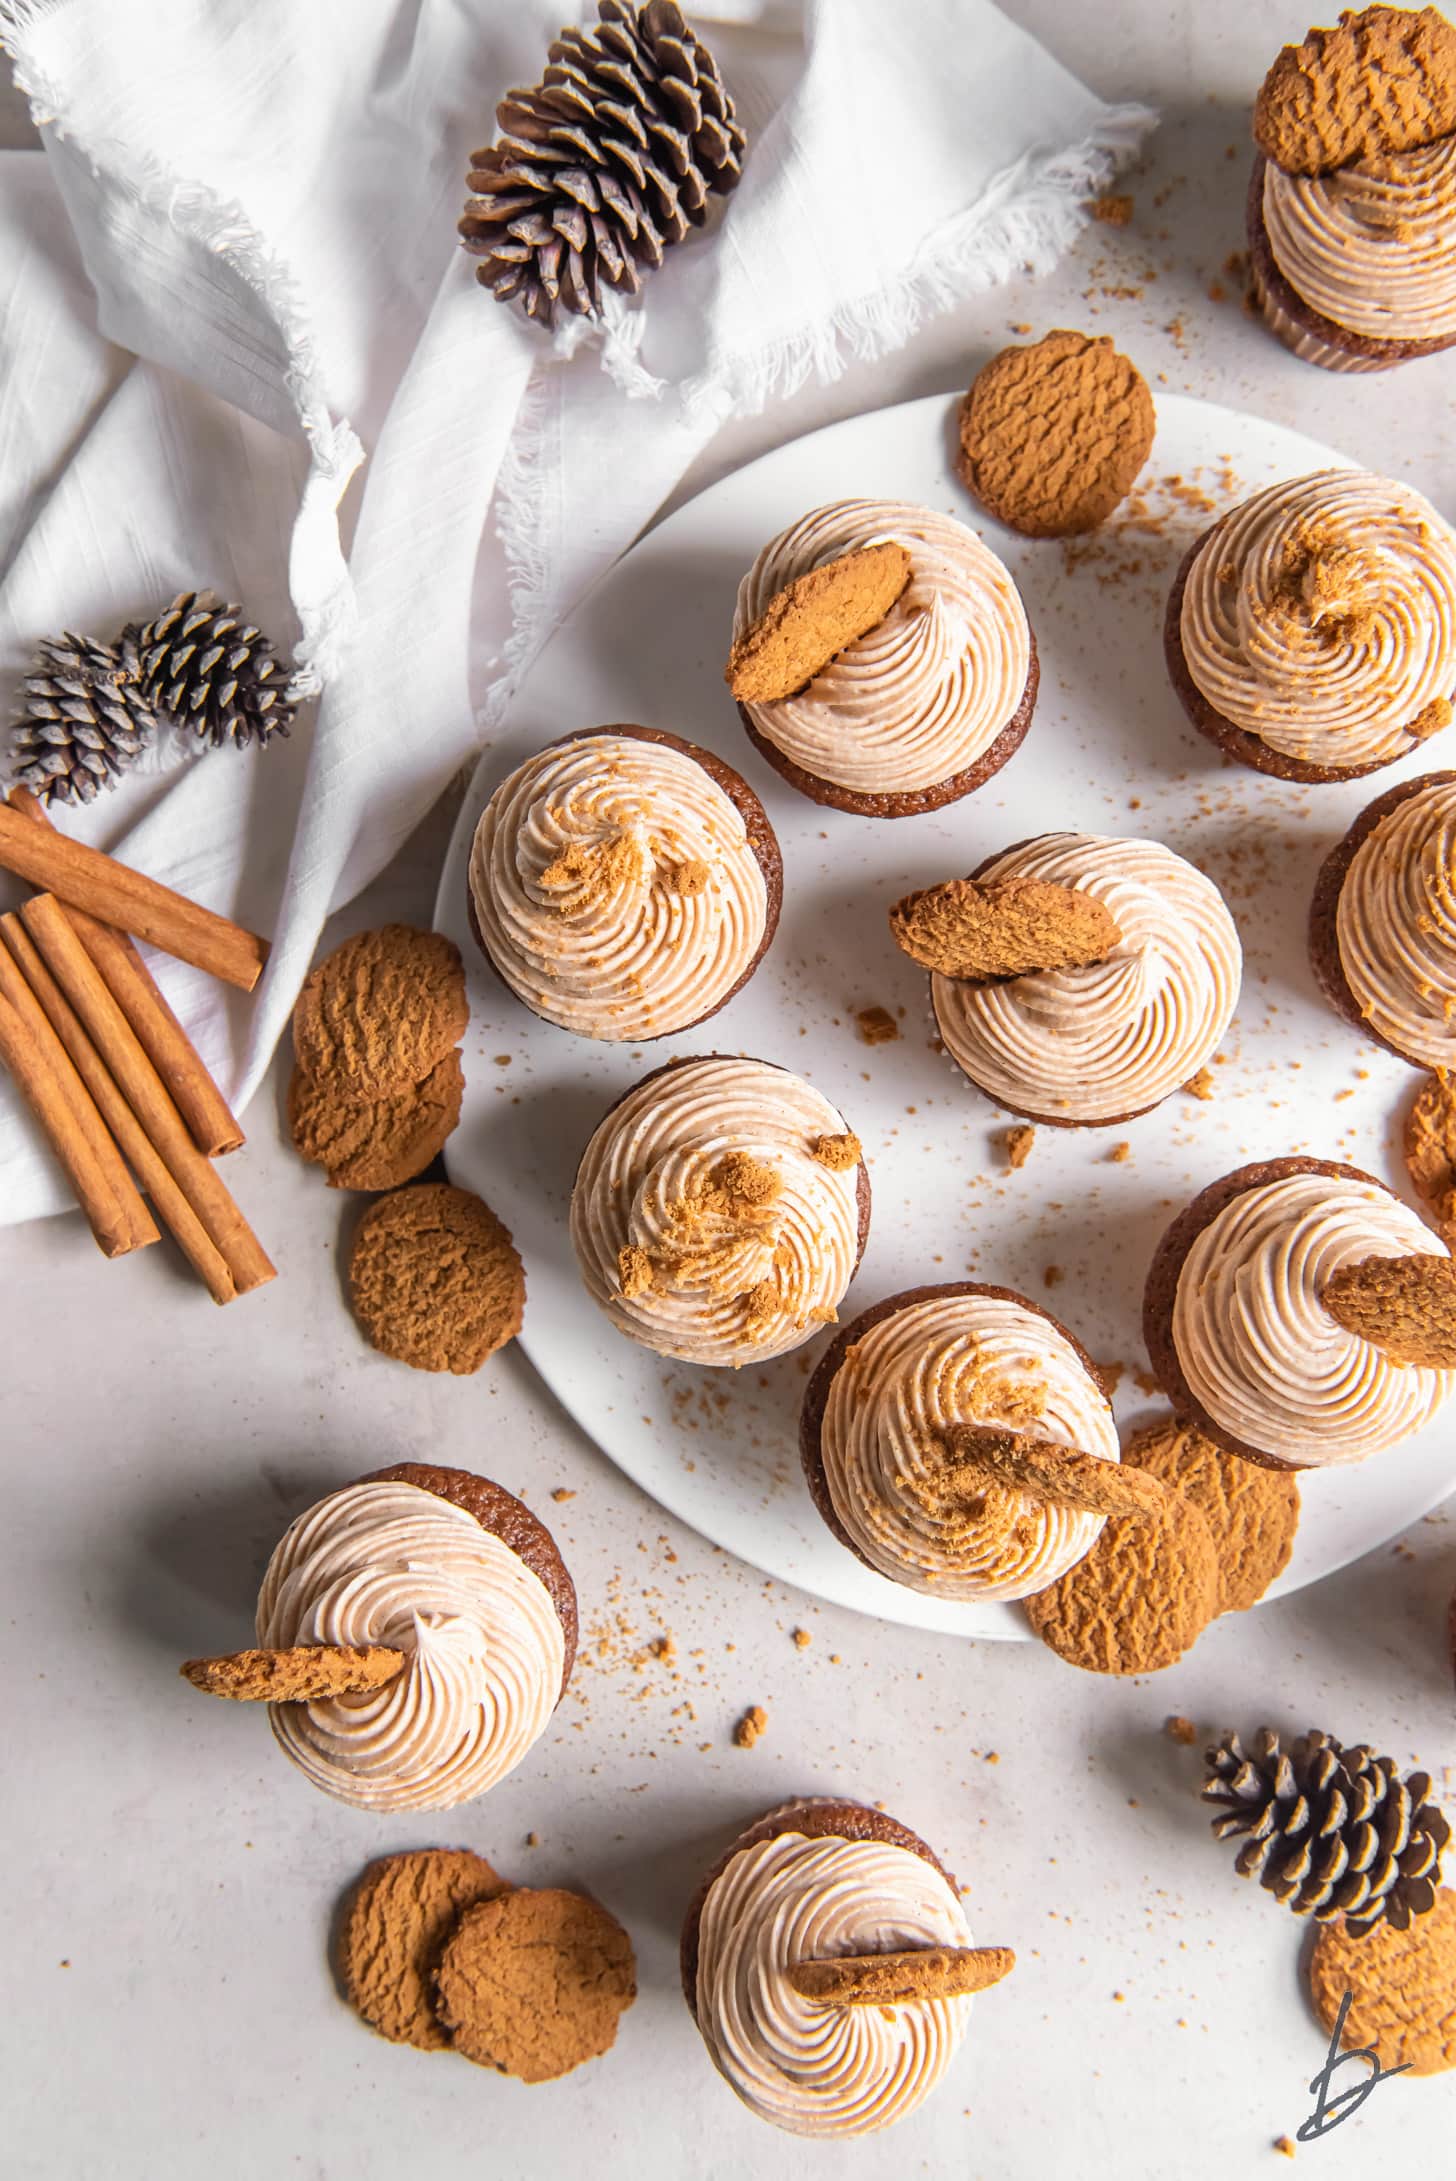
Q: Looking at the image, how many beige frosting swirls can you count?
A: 11